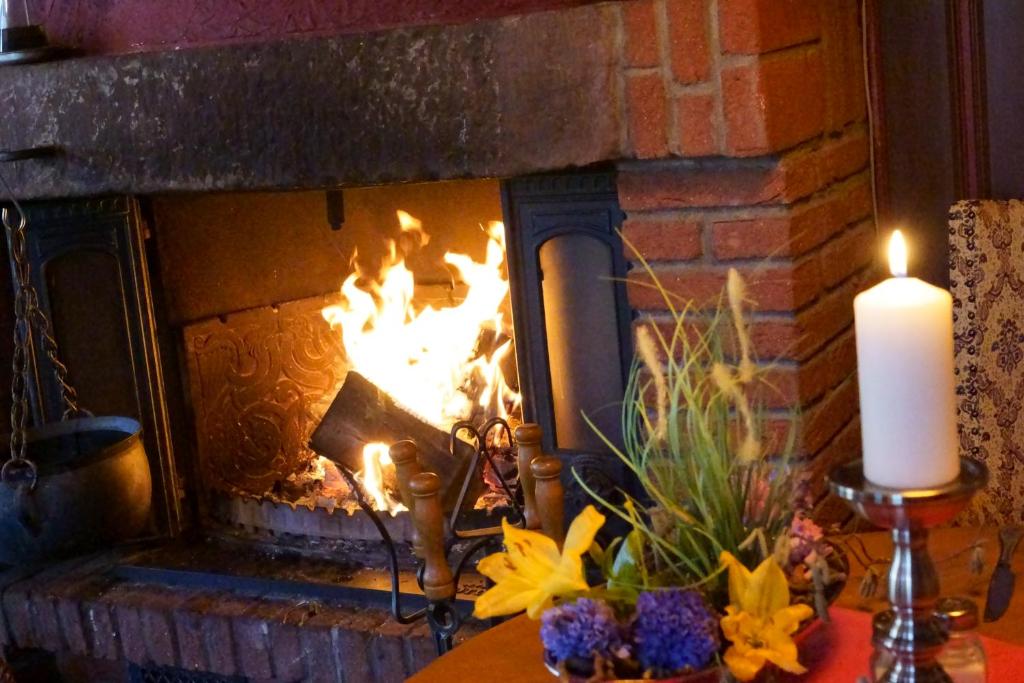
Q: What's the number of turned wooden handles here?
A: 4